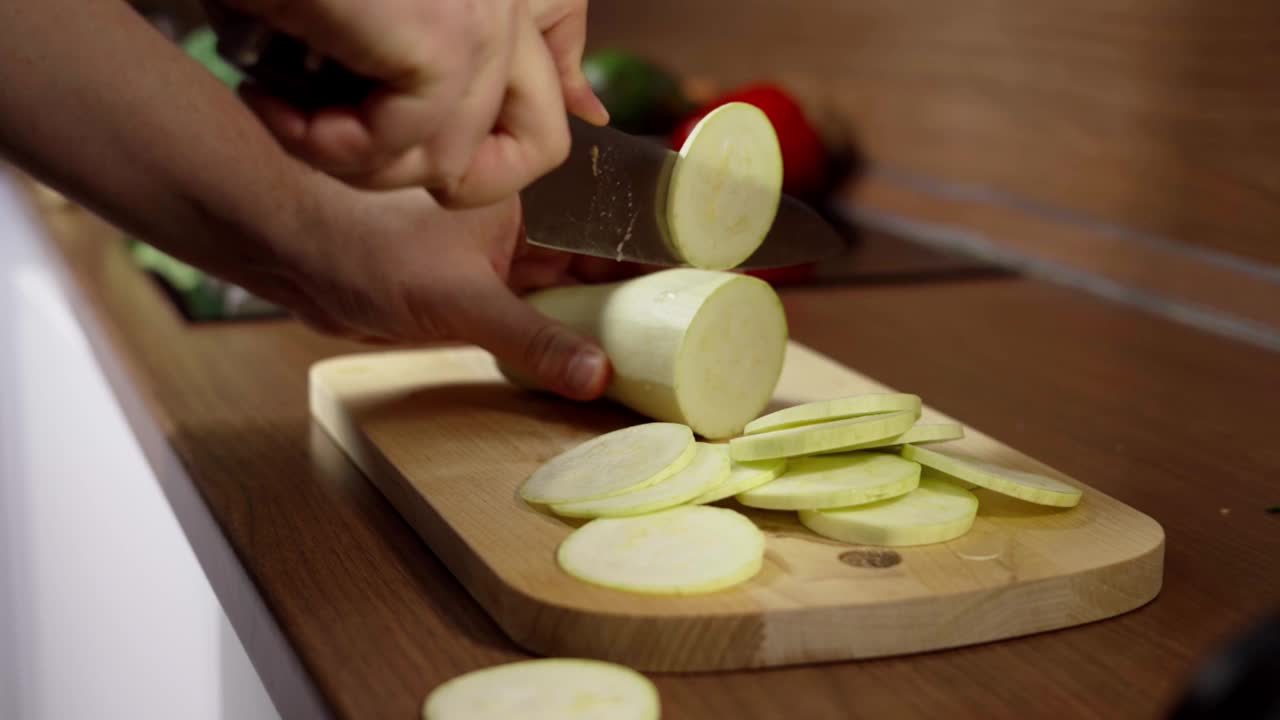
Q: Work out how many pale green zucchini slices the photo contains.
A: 12